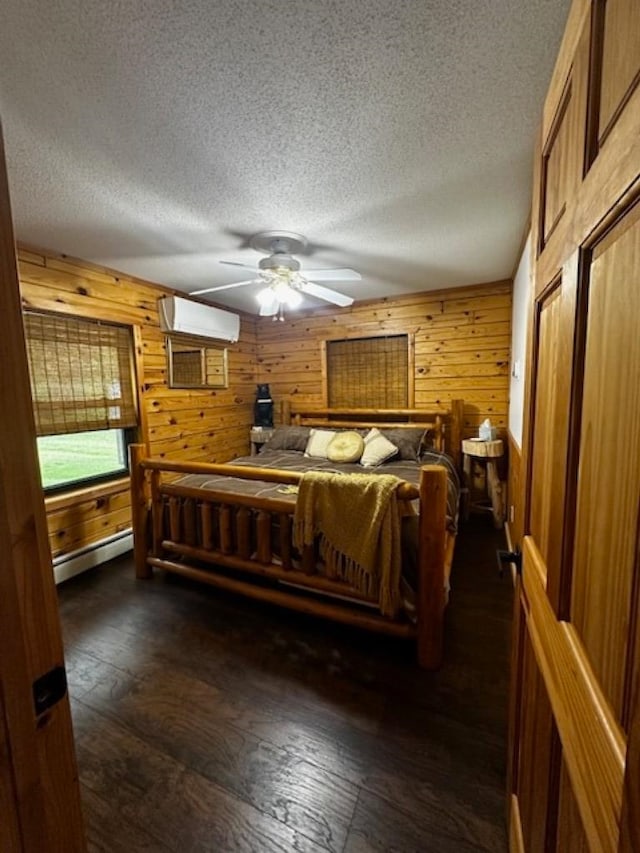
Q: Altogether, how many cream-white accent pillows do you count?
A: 2